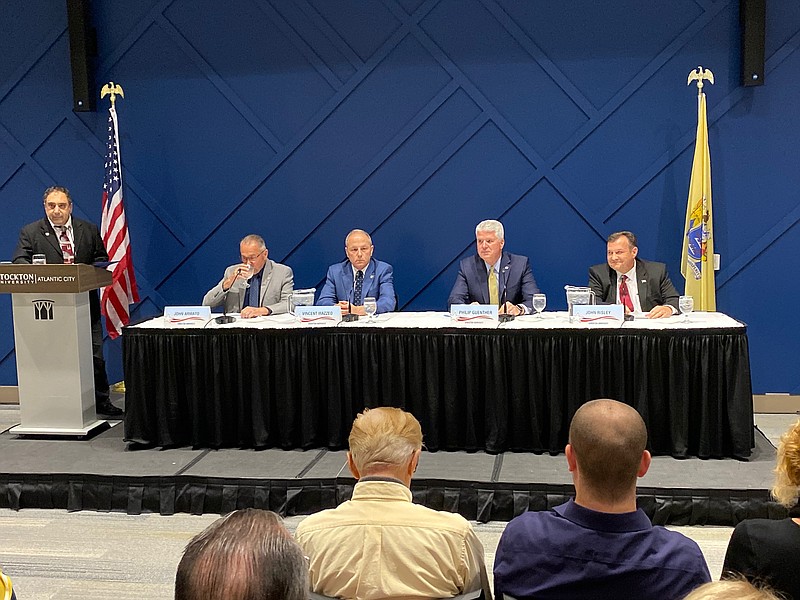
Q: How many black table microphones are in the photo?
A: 4